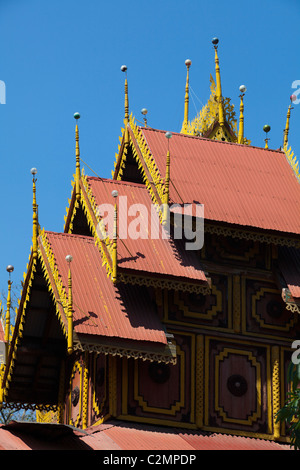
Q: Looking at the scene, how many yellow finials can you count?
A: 13